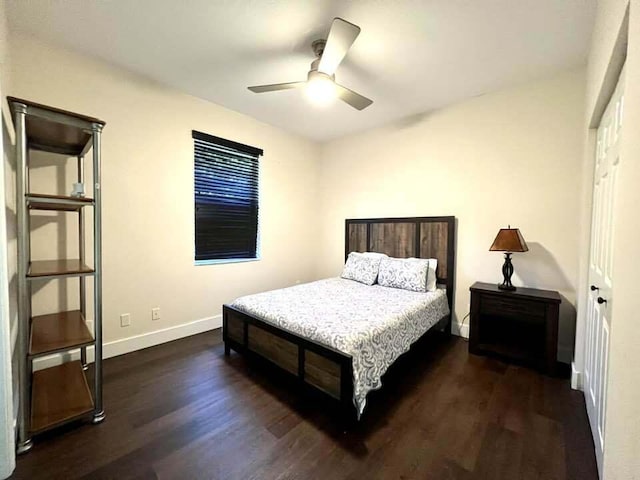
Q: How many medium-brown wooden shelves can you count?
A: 5